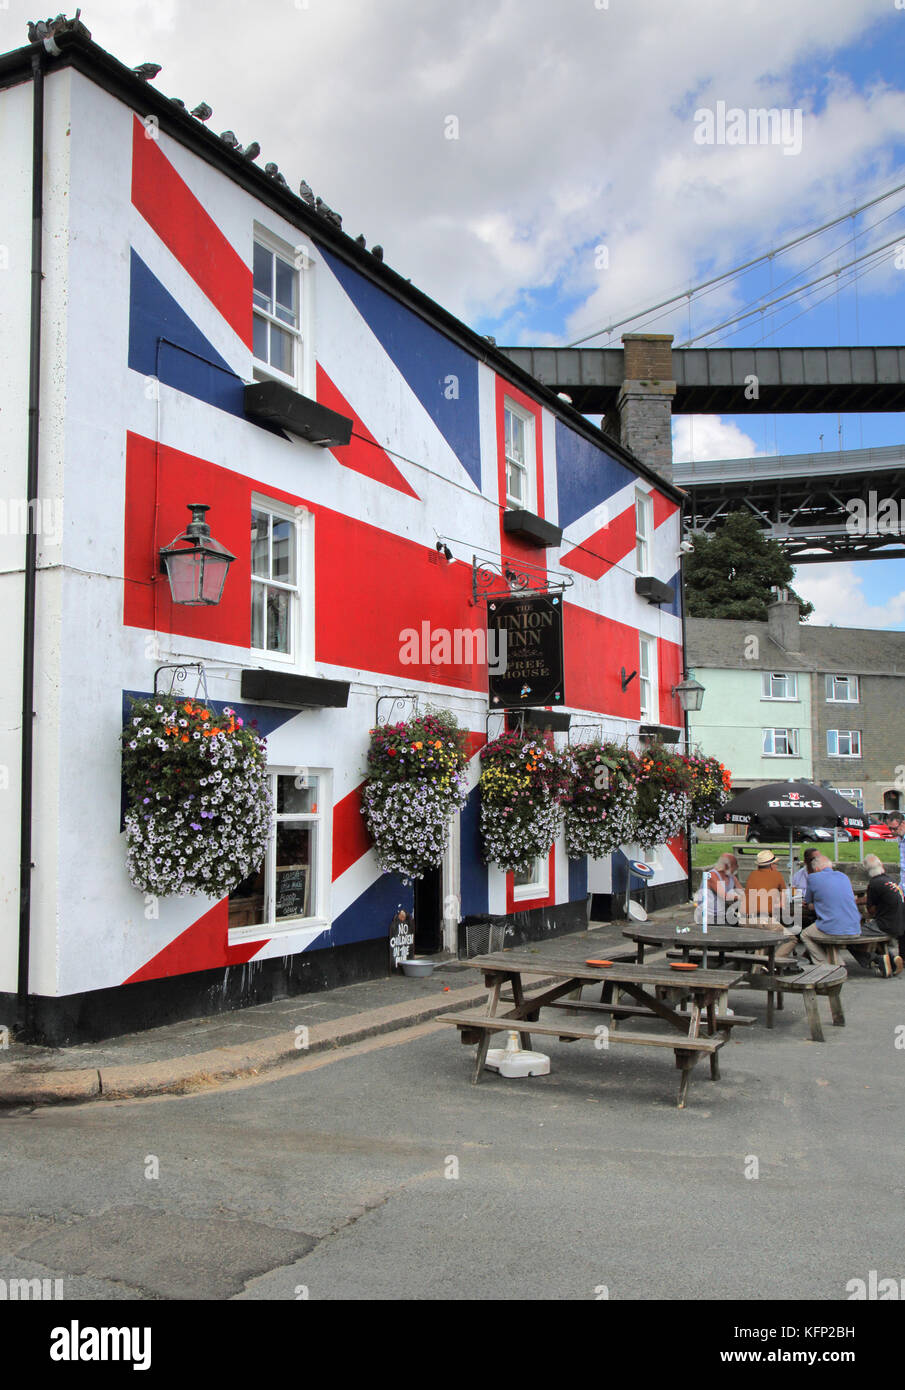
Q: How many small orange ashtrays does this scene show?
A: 2